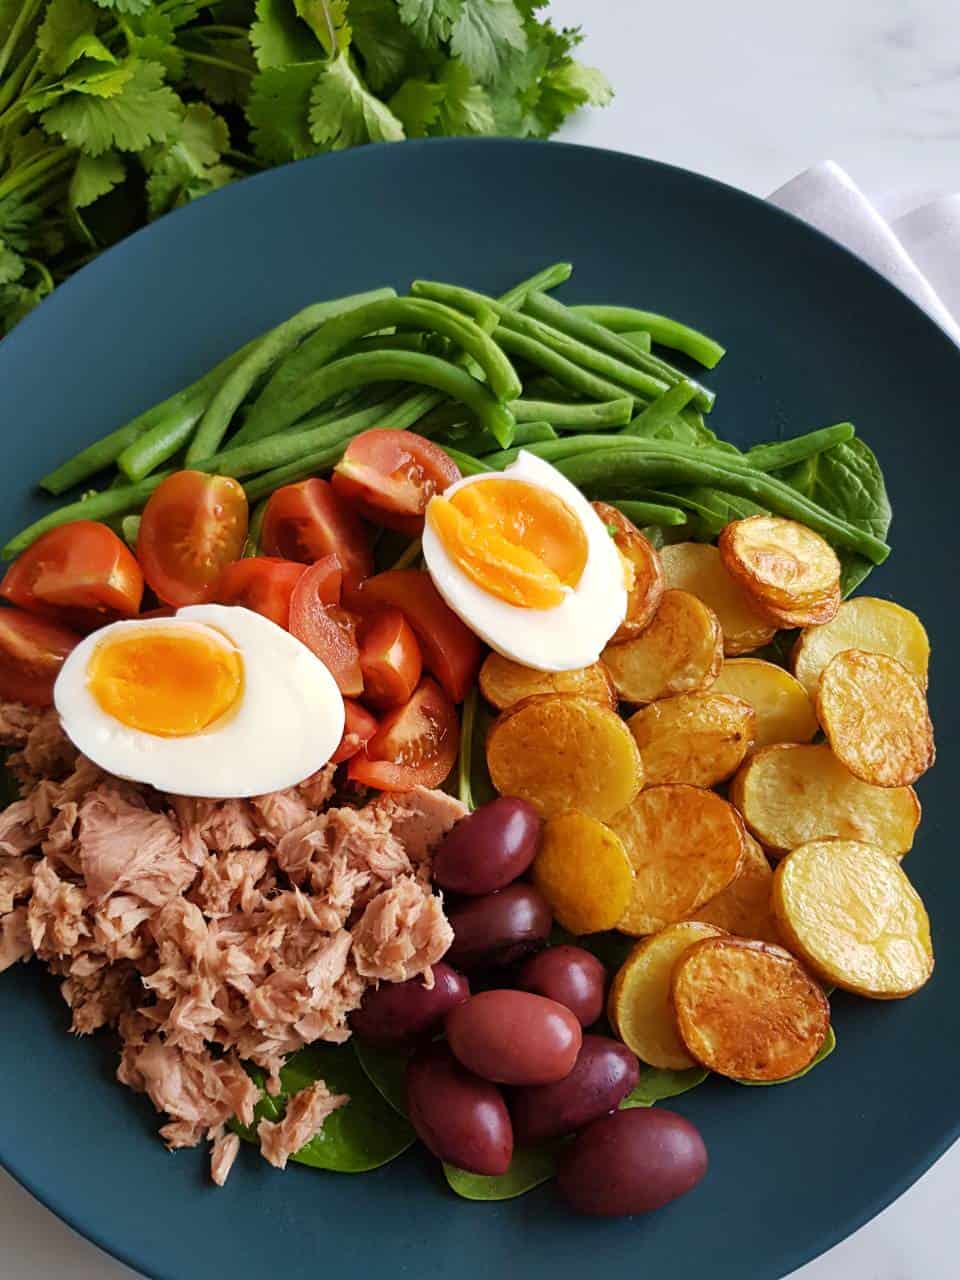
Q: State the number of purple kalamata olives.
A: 8